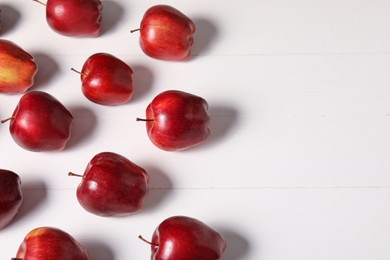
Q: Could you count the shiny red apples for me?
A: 10